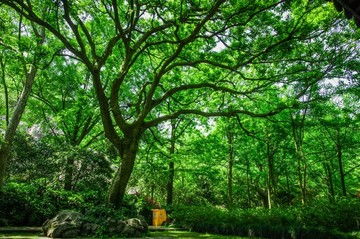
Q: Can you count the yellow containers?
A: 1